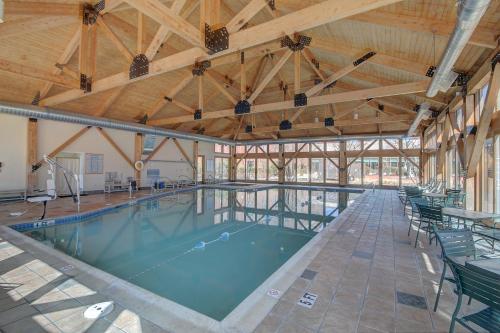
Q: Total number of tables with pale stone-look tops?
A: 3